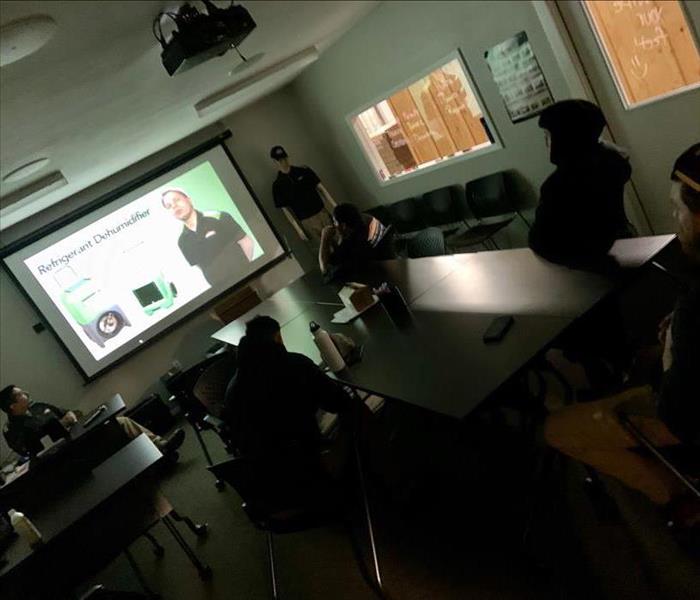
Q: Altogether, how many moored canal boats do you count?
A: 0